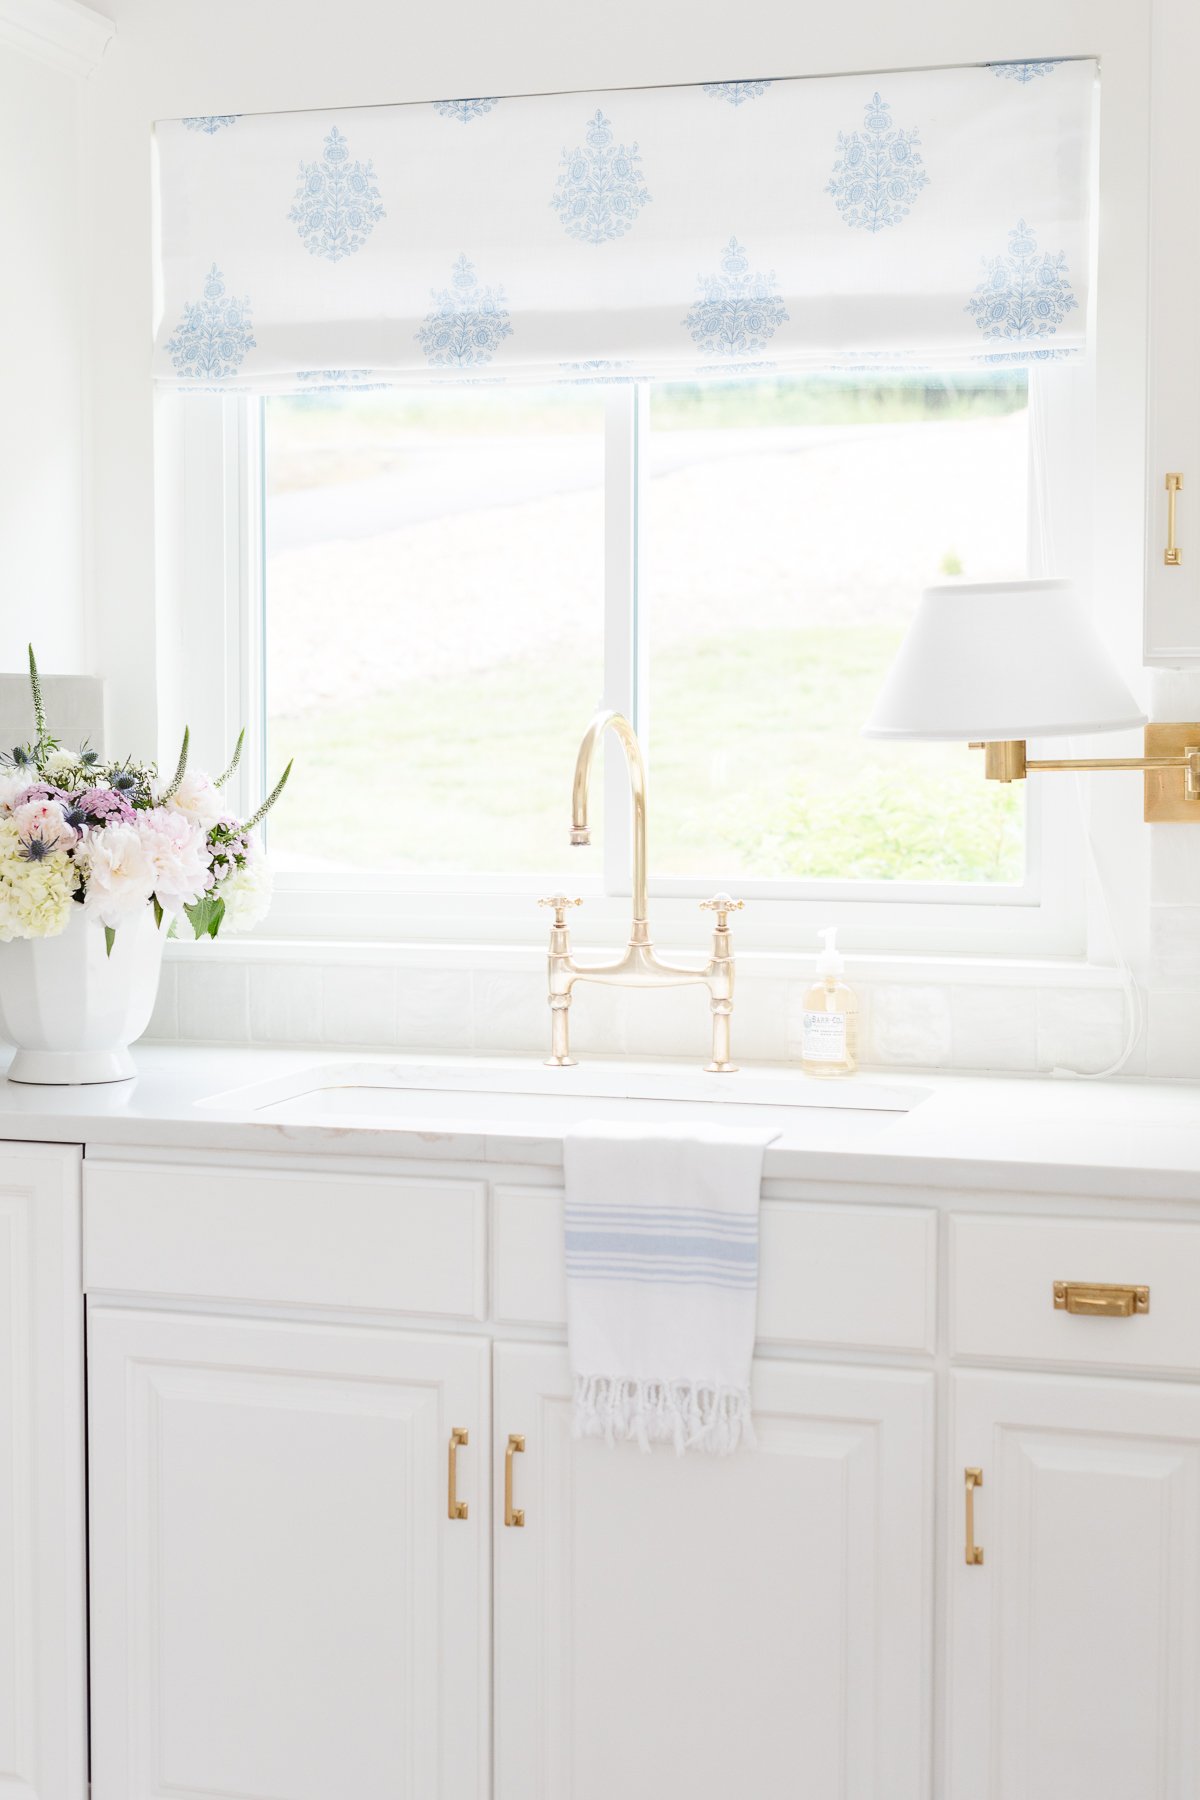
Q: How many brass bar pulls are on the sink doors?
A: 2